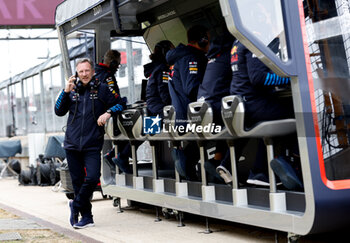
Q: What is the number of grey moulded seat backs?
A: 5